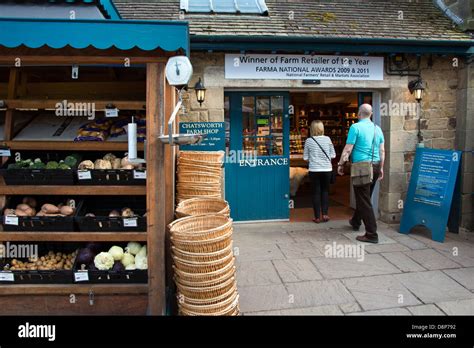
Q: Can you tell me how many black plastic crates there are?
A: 6